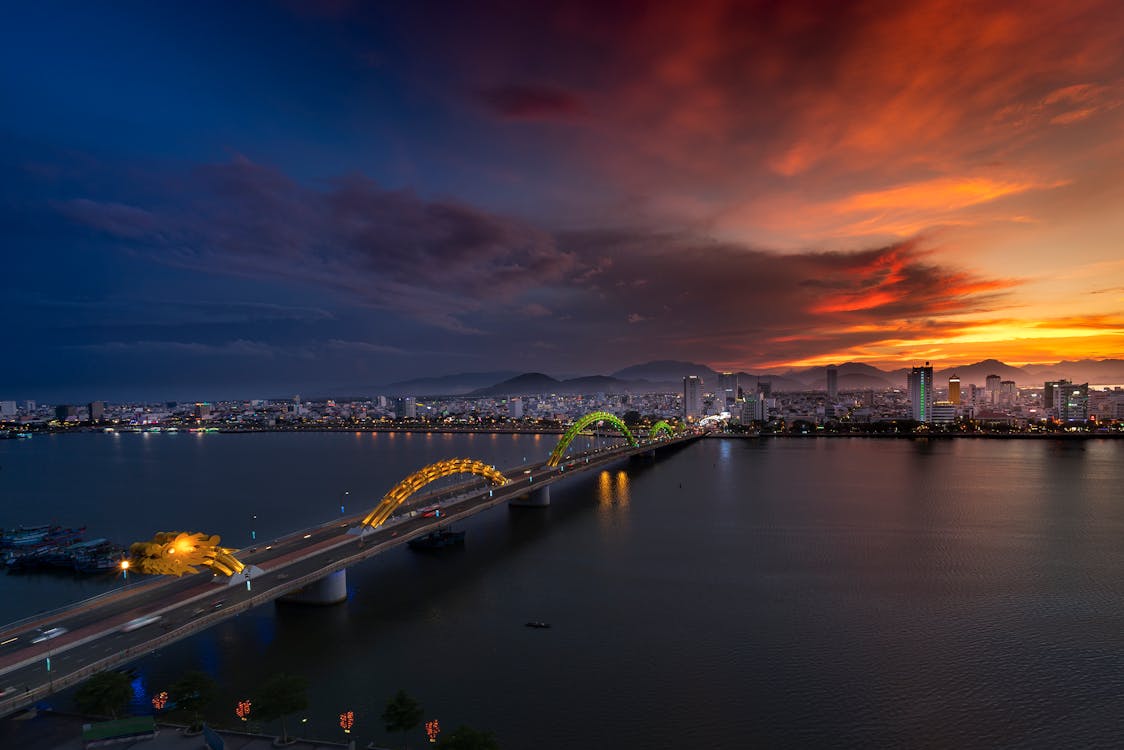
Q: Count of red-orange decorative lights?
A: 4